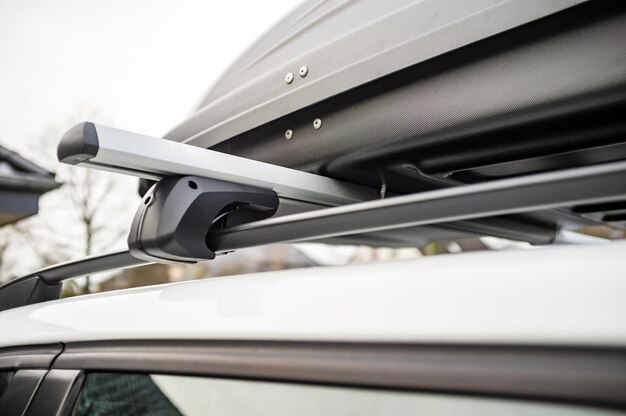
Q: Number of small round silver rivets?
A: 4